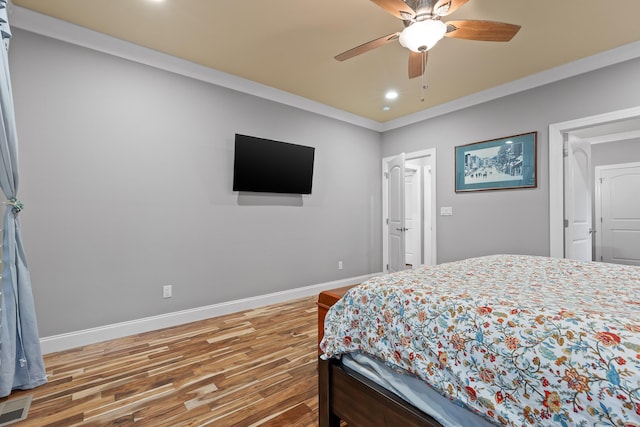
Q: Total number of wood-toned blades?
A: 5